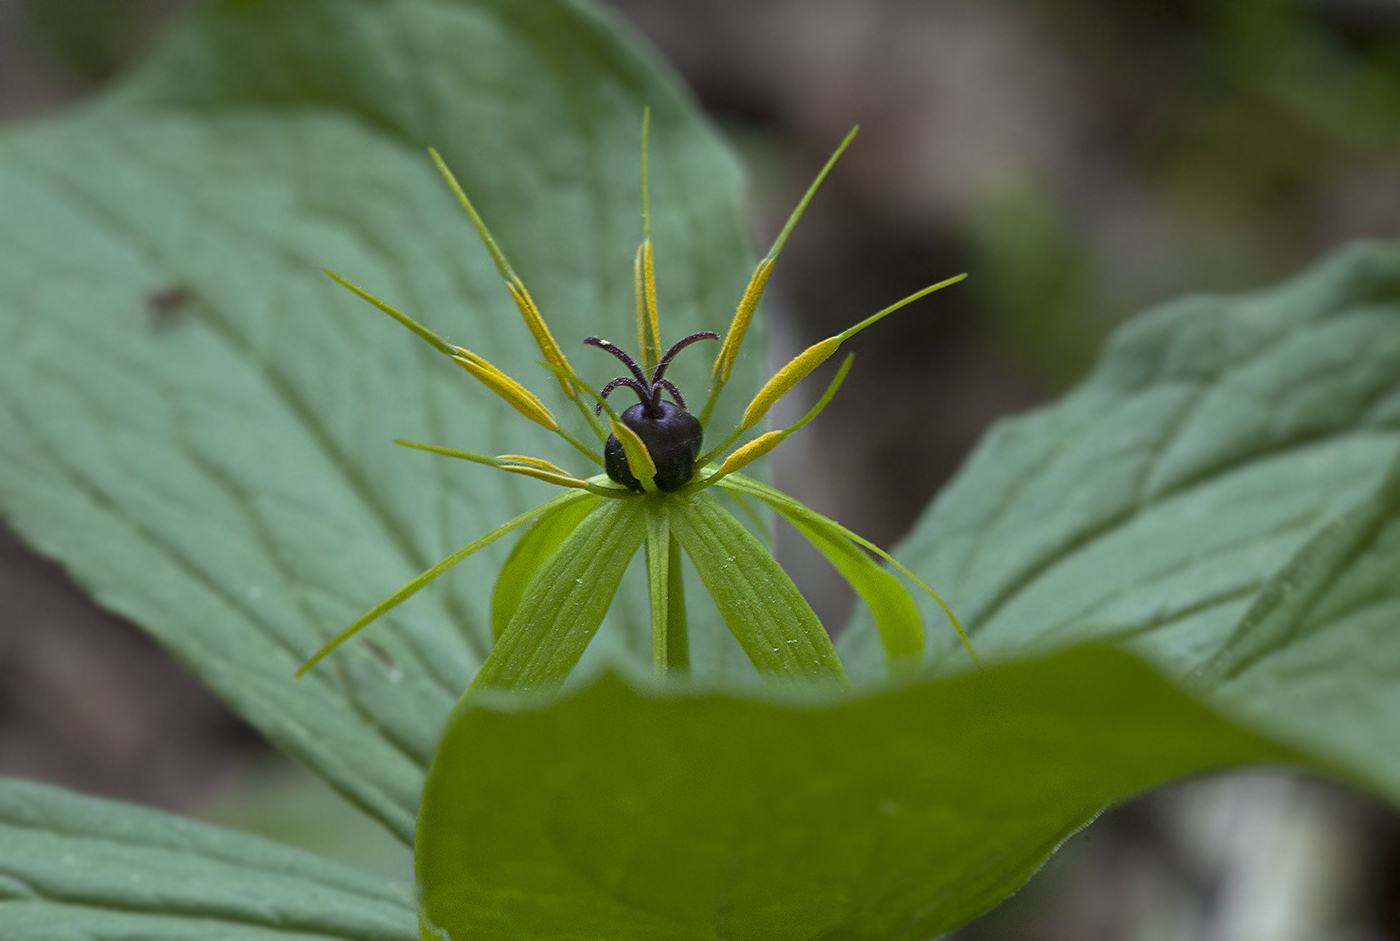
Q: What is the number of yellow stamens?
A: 8